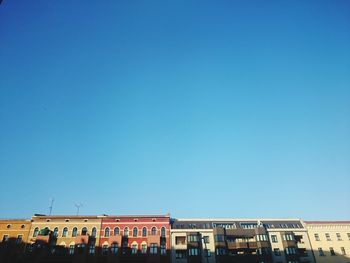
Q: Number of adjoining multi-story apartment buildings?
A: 5